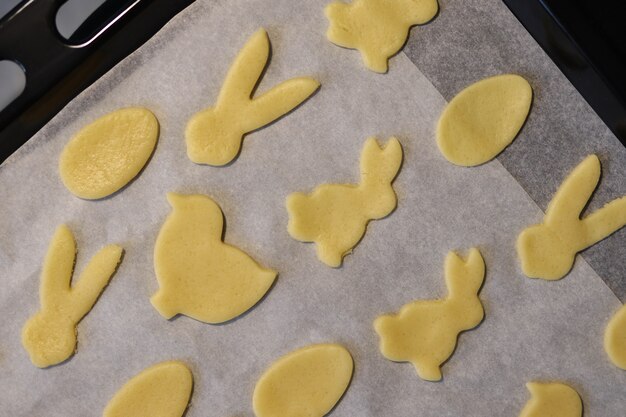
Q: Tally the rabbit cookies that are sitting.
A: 3